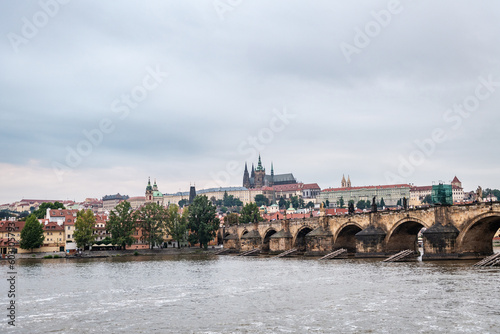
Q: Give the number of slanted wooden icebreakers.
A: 6